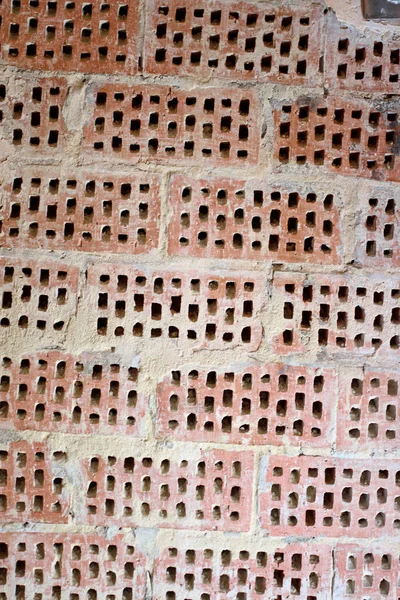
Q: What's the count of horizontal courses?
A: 7